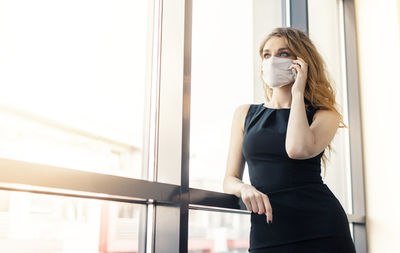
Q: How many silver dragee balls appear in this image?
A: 0